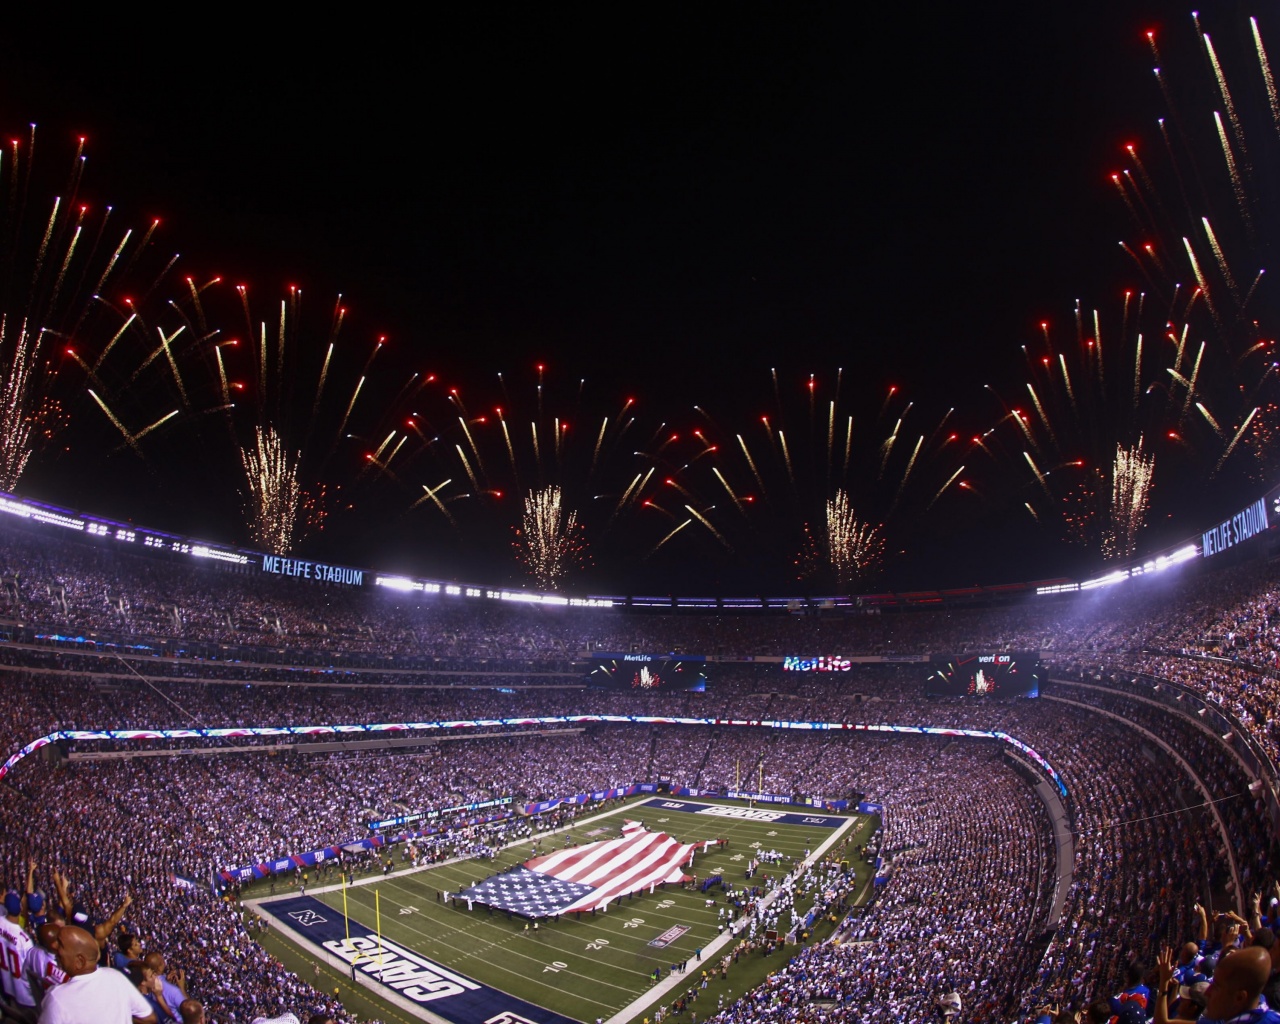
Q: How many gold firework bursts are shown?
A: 5